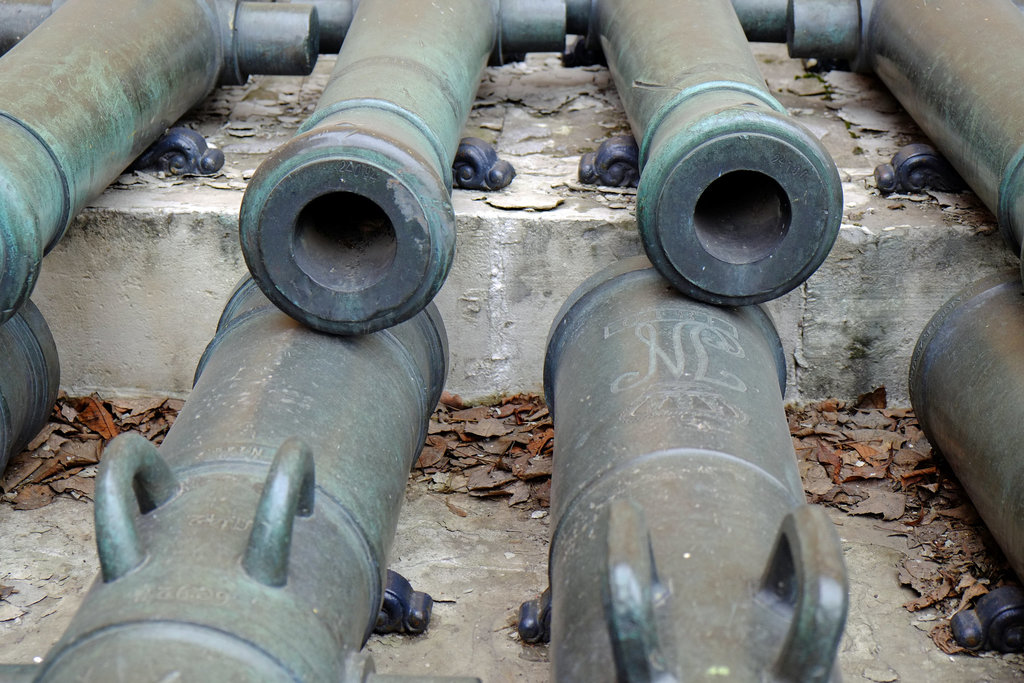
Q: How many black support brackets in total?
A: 7